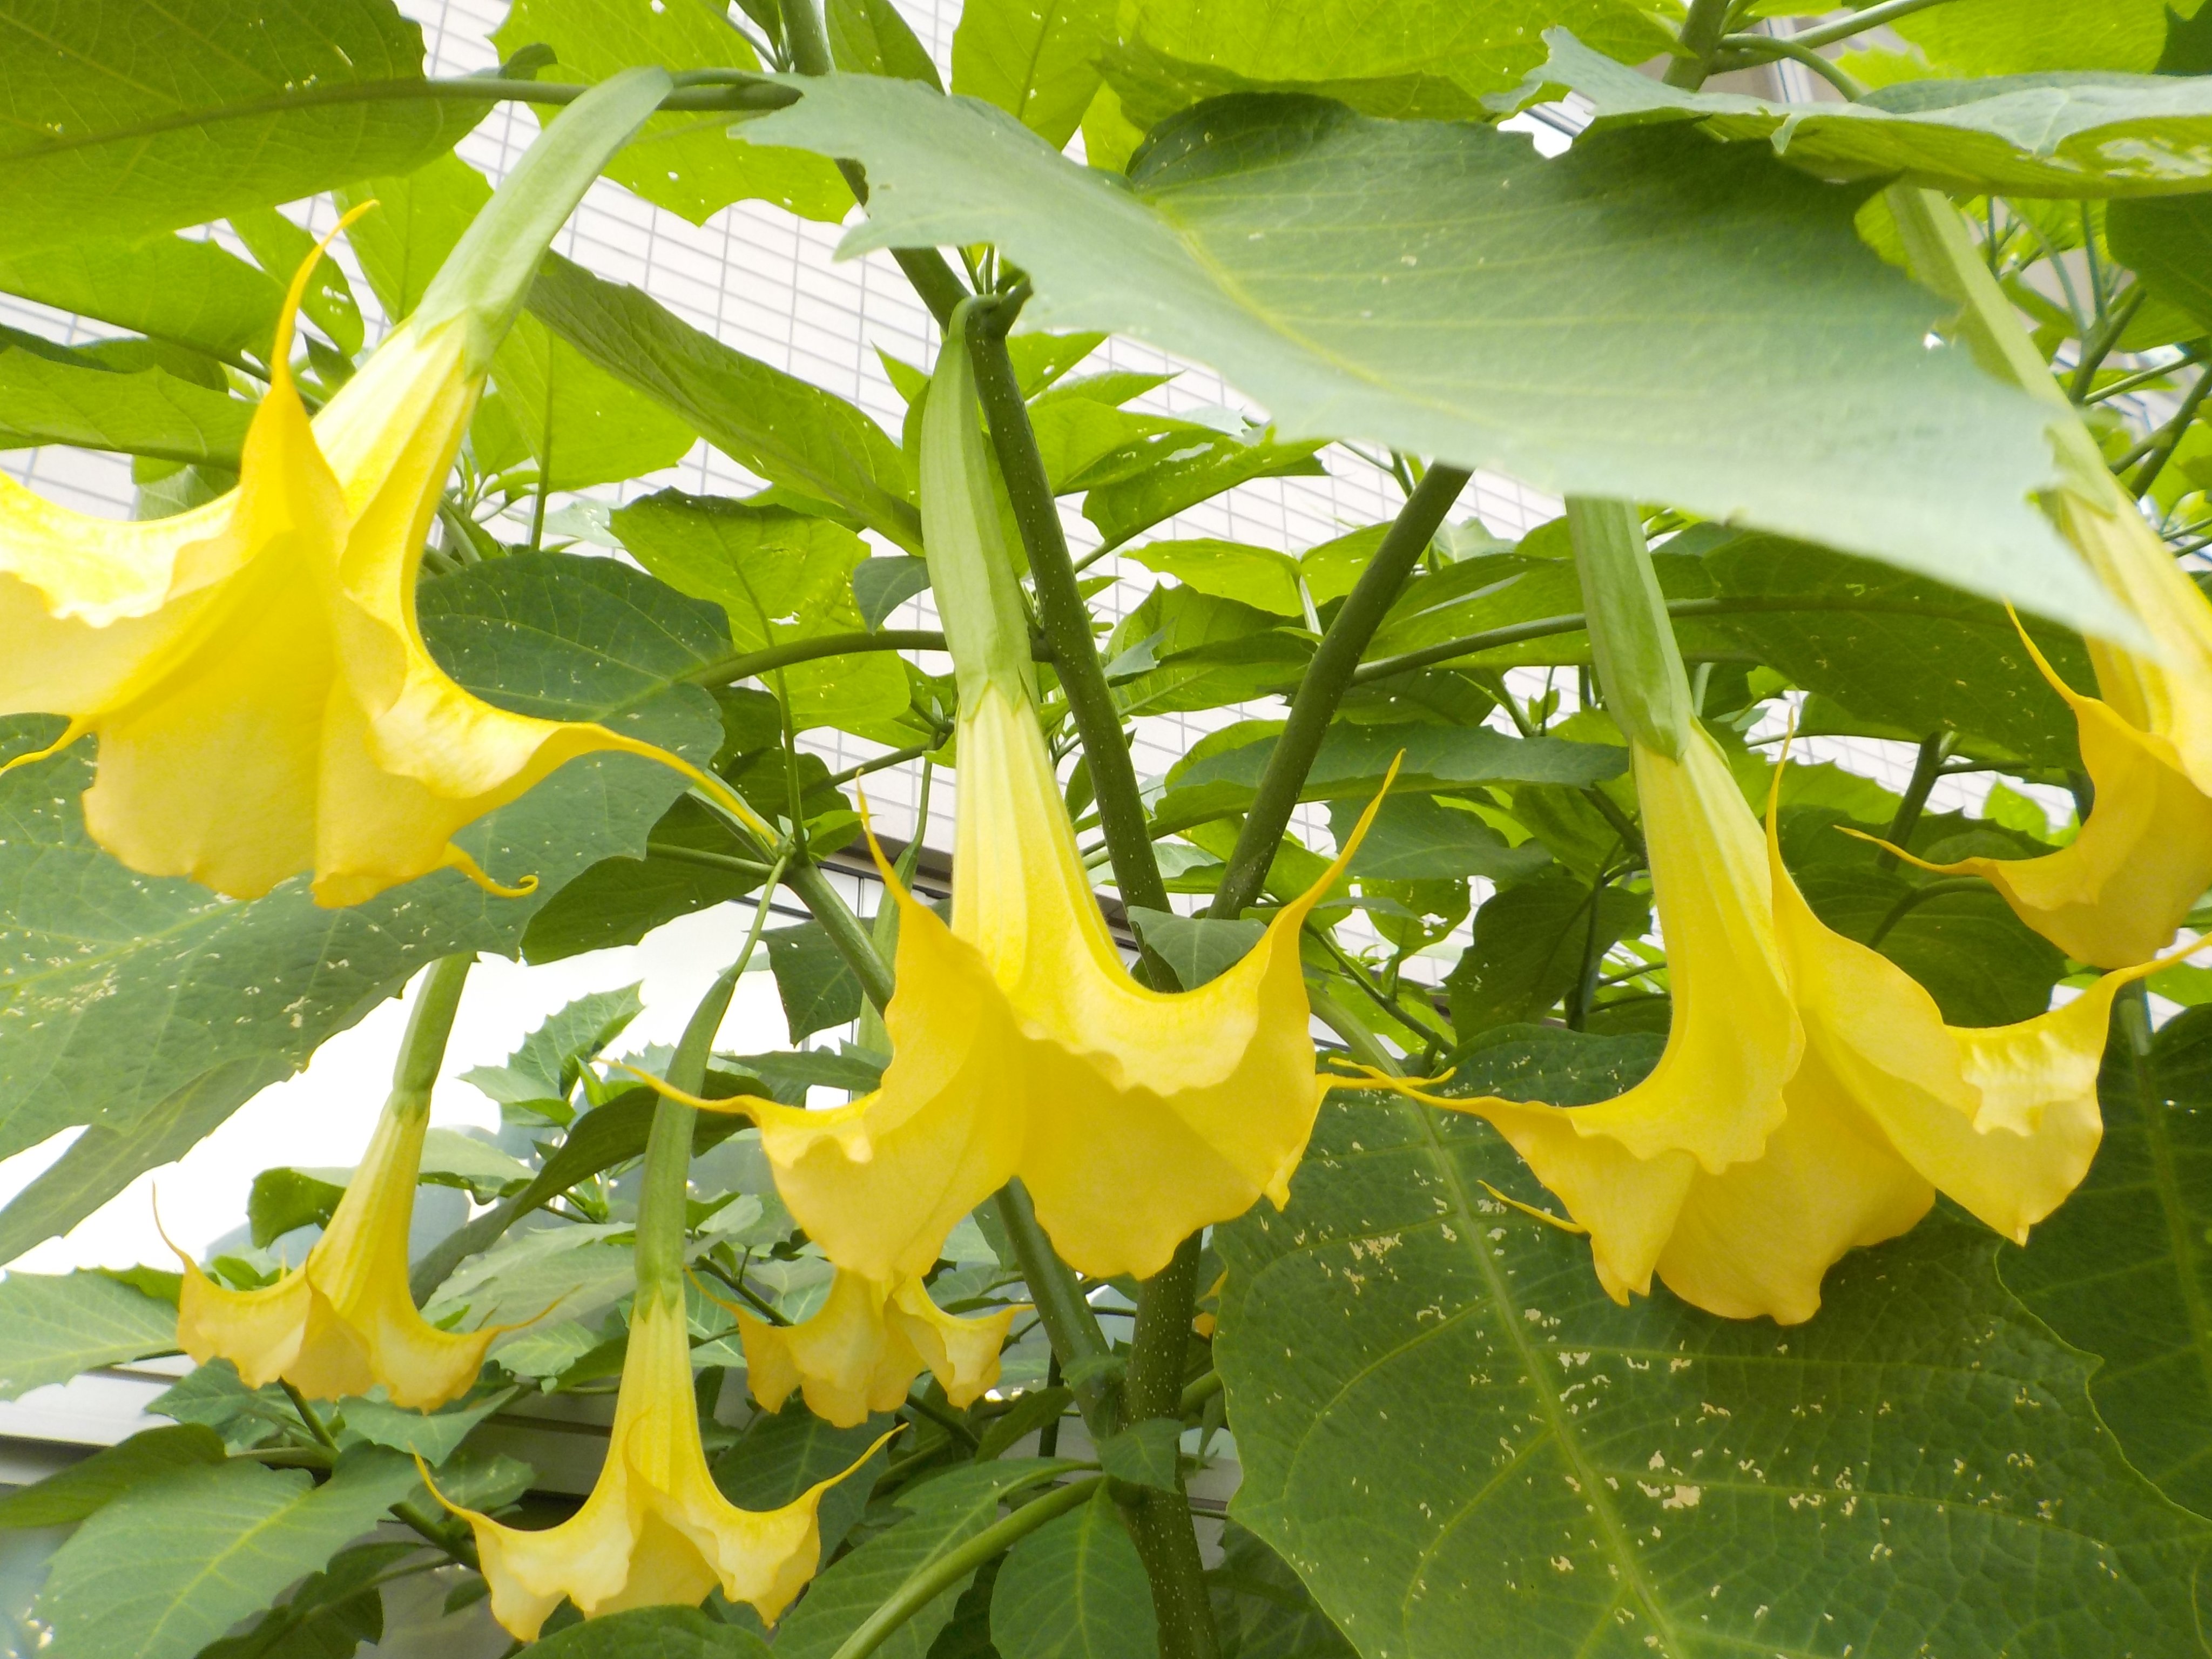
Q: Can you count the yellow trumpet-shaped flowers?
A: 7